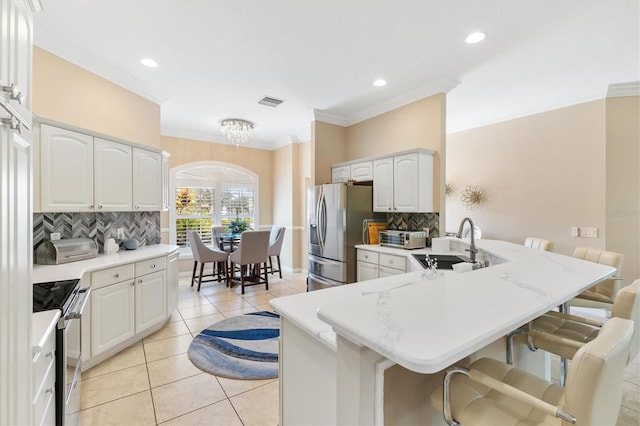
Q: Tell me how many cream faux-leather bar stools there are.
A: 4